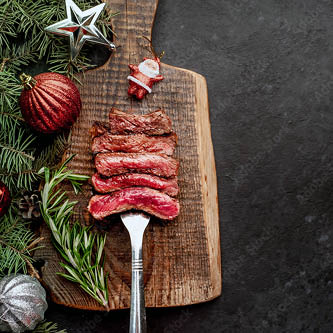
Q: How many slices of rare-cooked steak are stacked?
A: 5